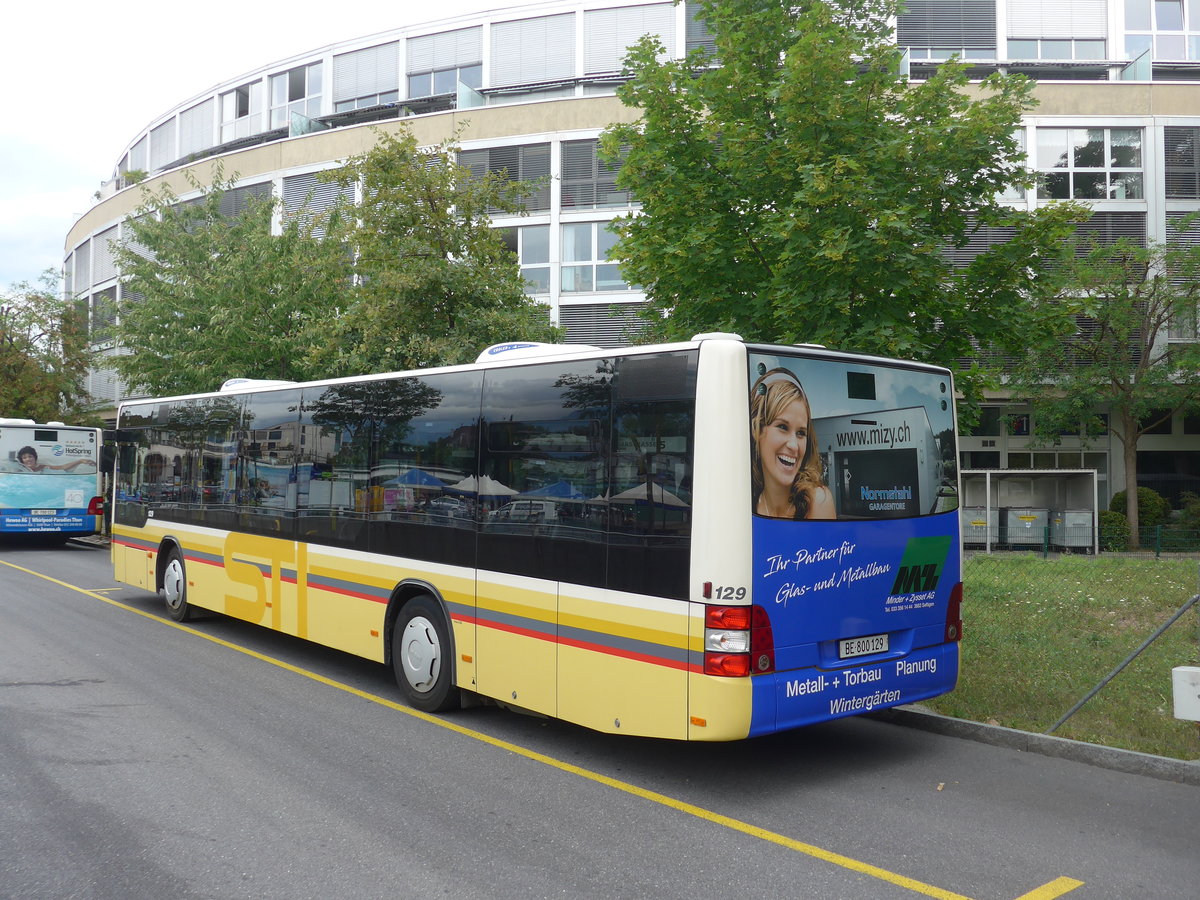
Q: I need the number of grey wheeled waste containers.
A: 3